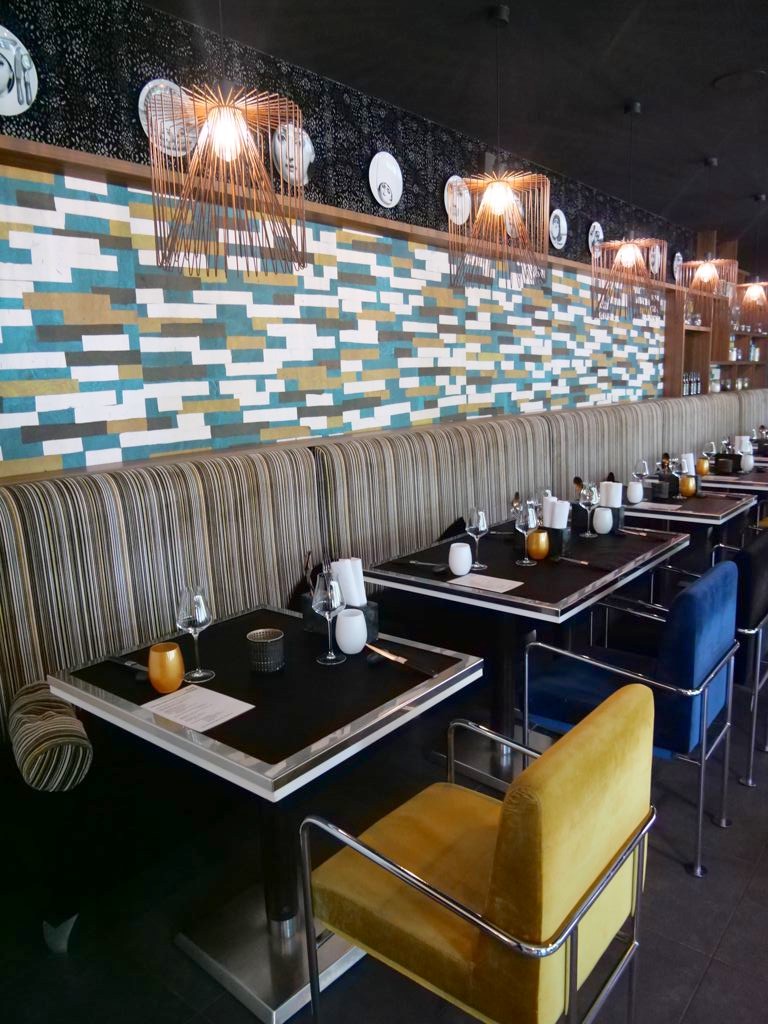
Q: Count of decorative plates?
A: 10